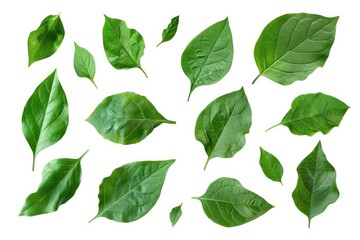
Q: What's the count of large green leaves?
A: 12